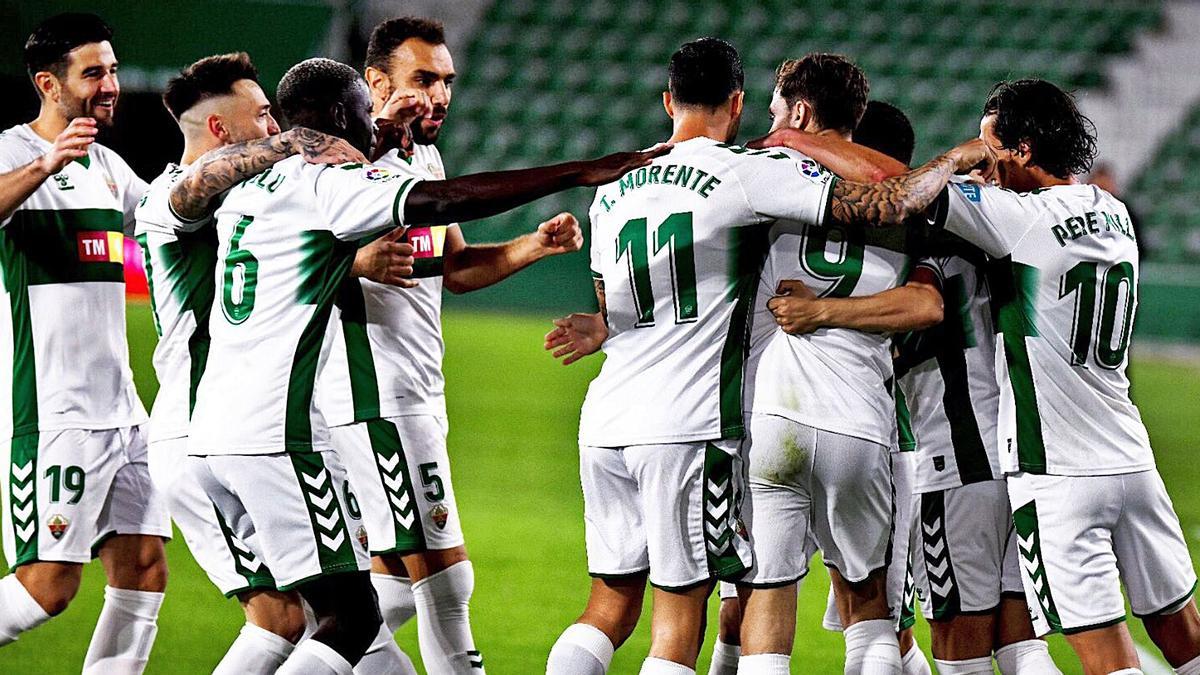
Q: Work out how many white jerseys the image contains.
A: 8